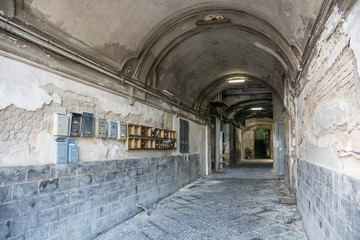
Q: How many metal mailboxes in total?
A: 8